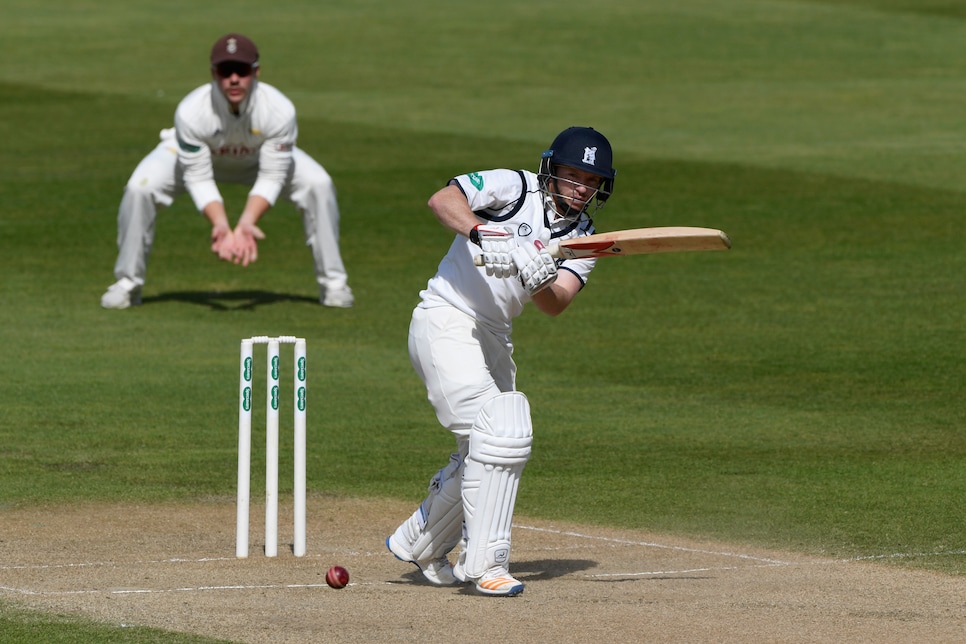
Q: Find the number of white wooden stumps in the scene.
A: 3